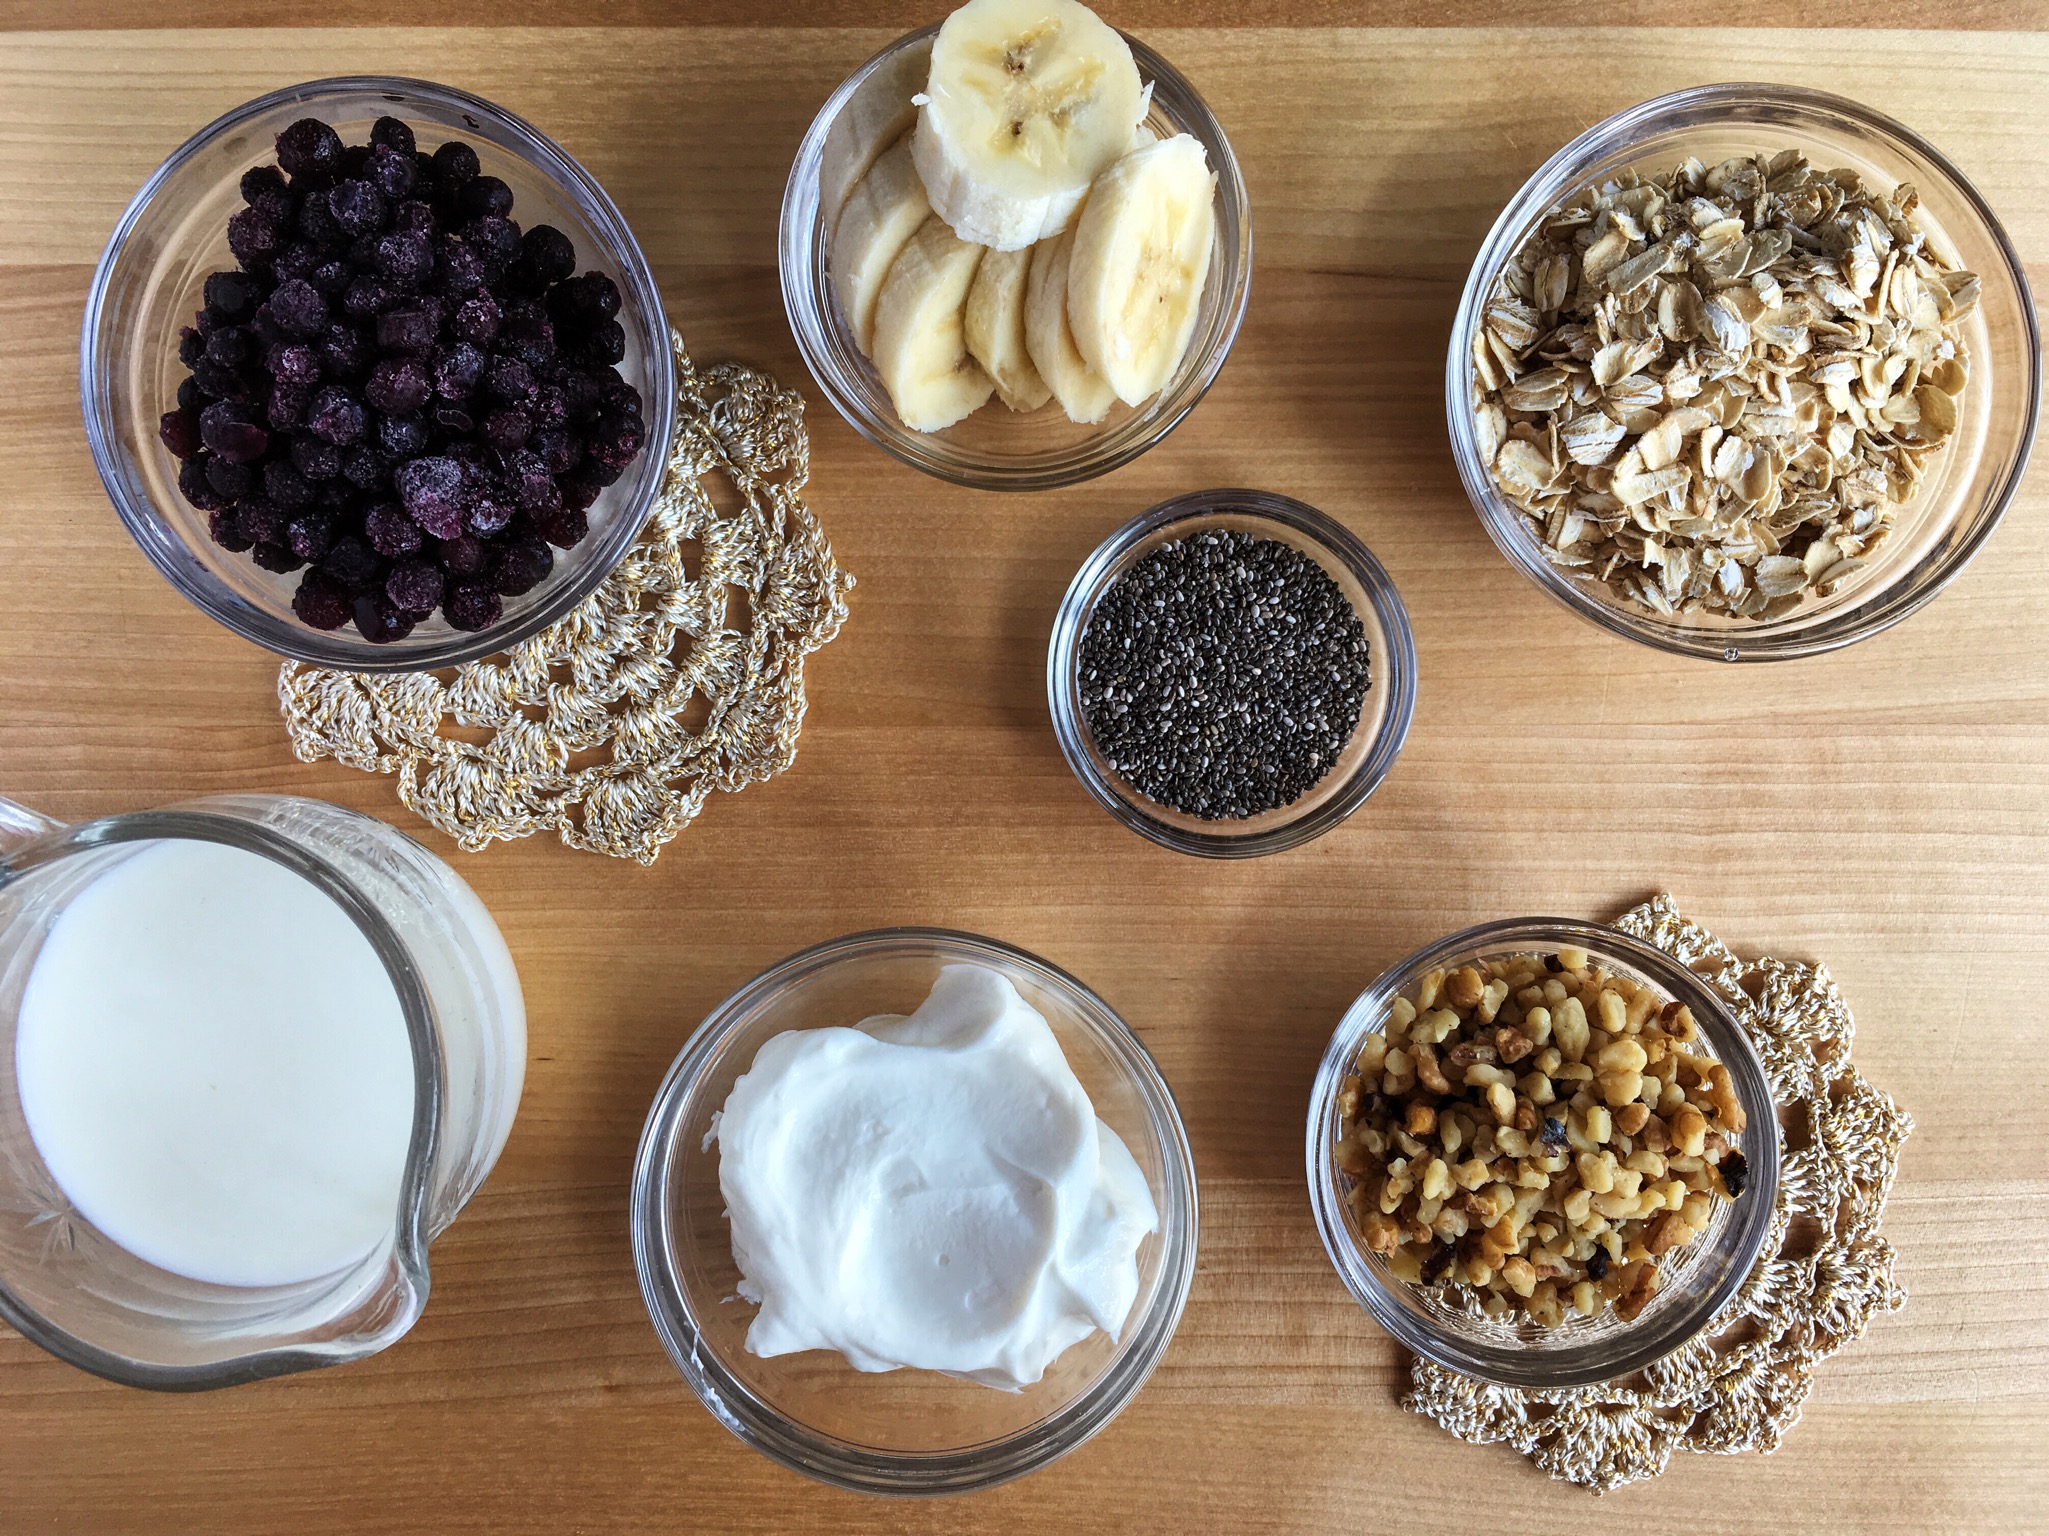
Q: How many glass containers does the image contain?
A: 7